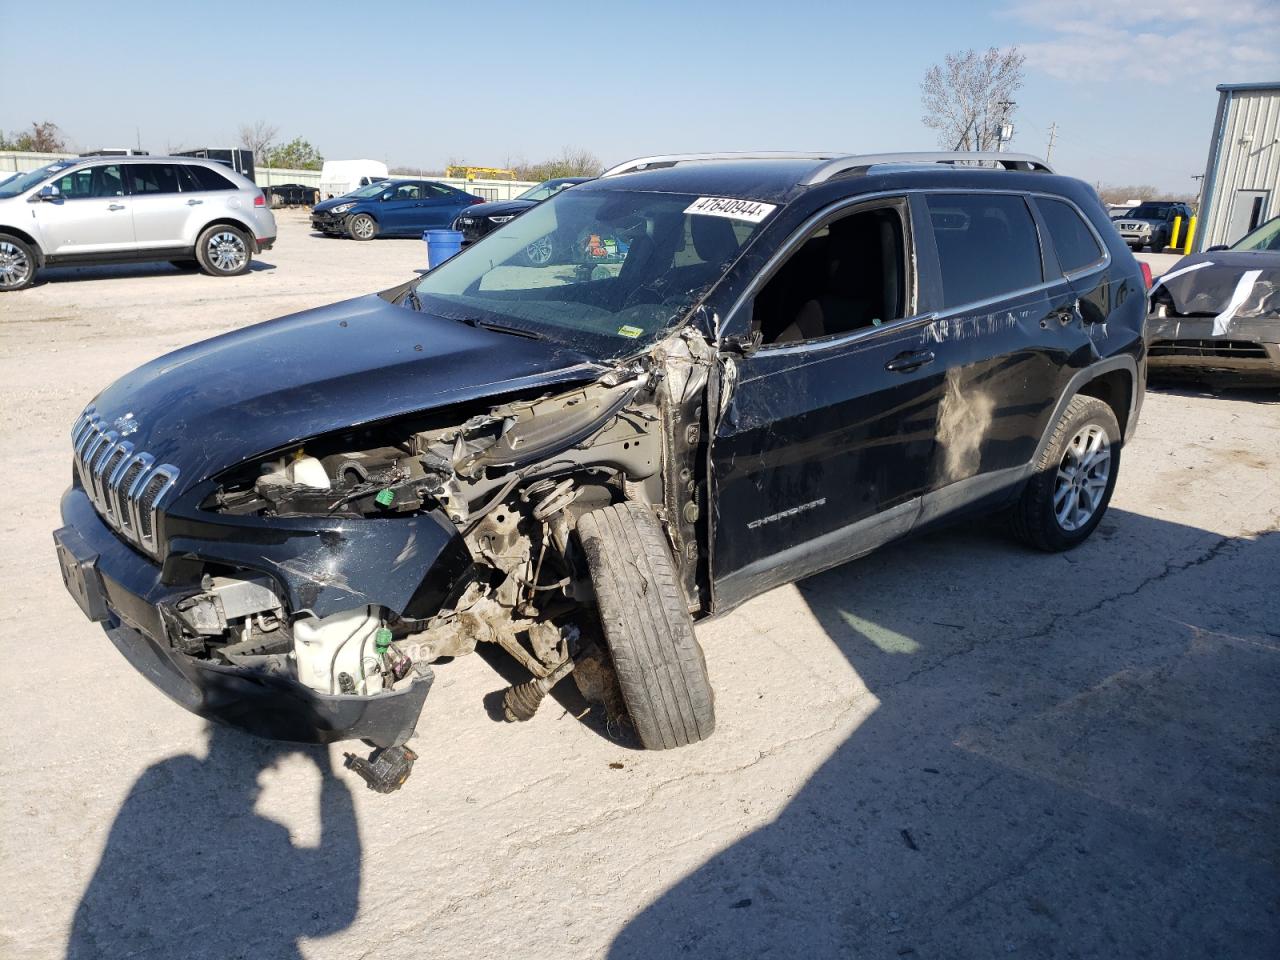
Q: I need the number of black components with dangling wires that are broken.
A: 1